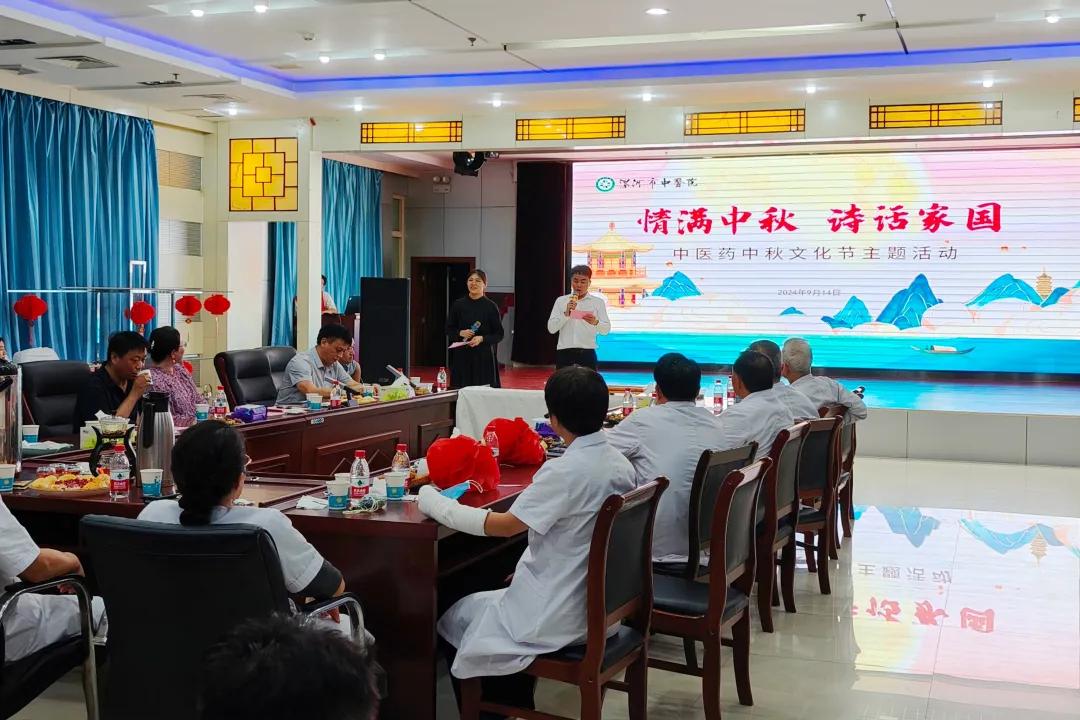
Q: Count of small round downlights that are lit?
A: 12